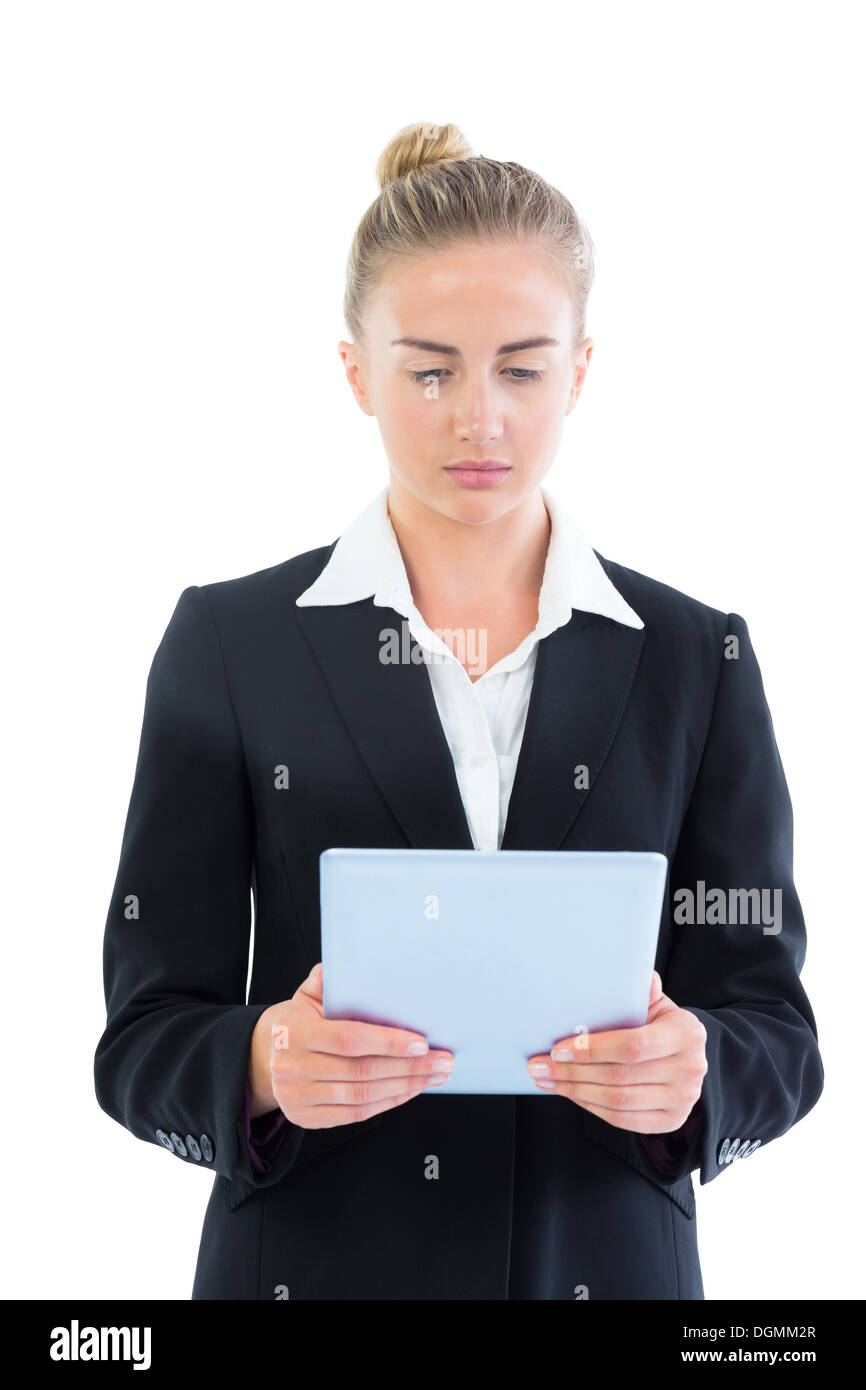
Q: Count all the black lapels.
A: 2